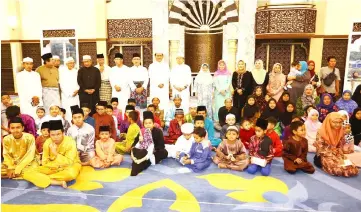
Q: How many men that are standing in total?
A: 11